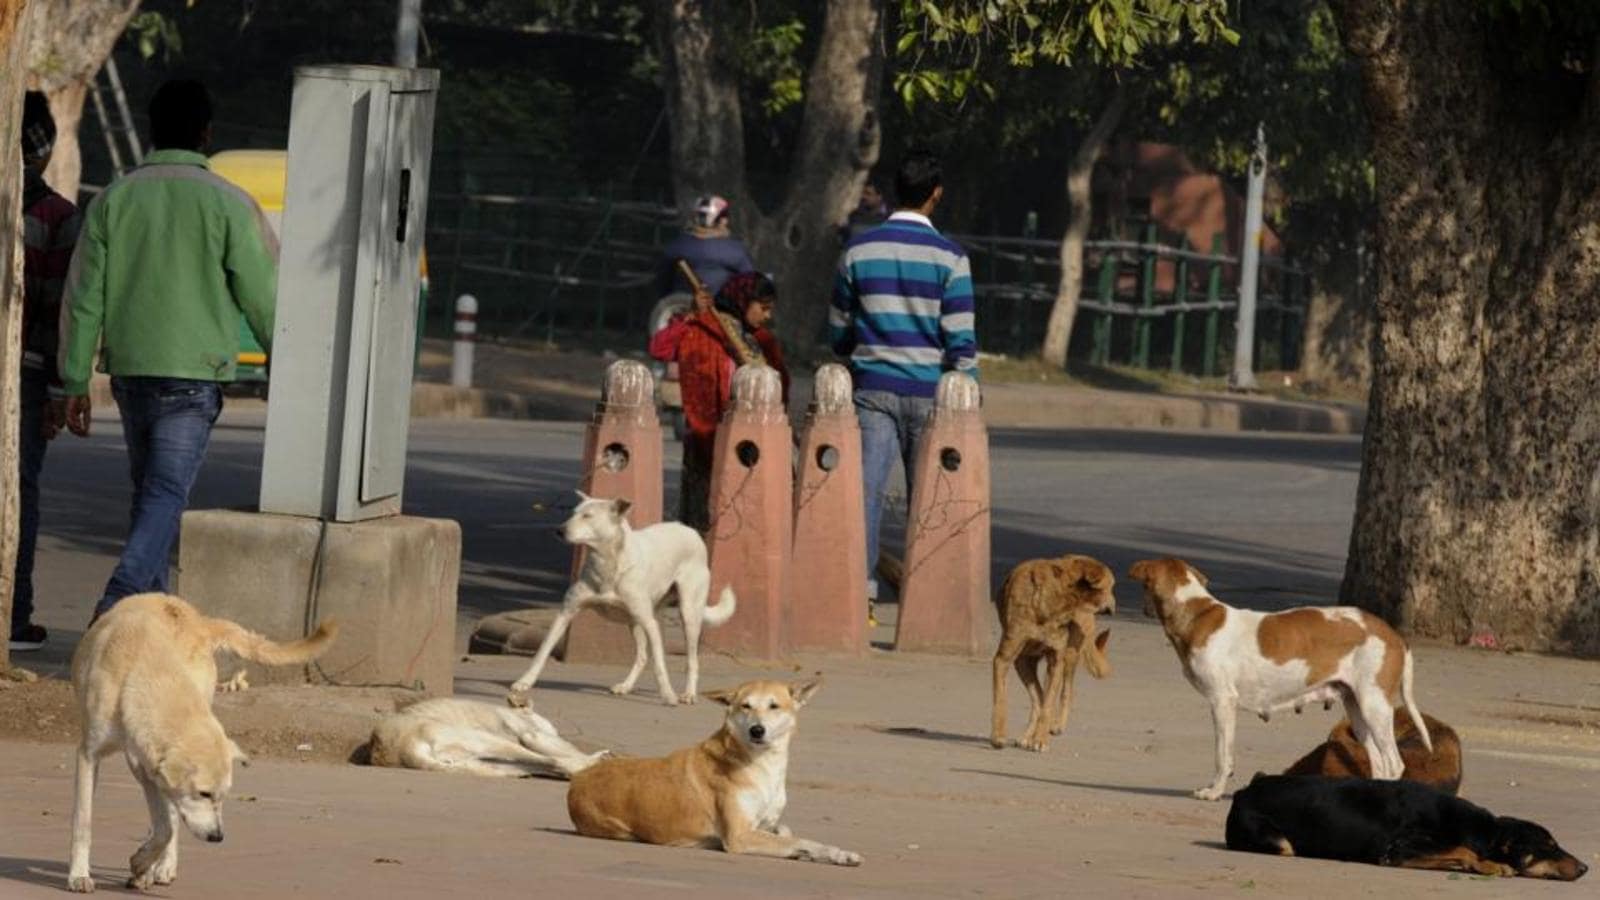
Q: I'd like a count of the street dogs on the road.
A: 8